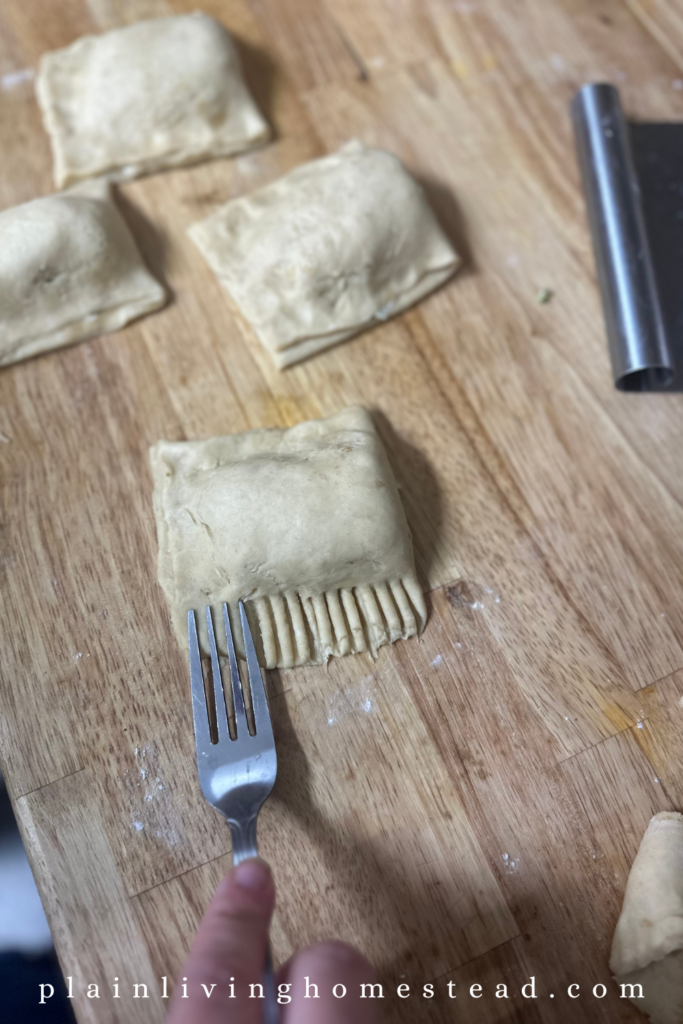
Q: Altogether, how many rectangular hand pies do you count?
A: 4